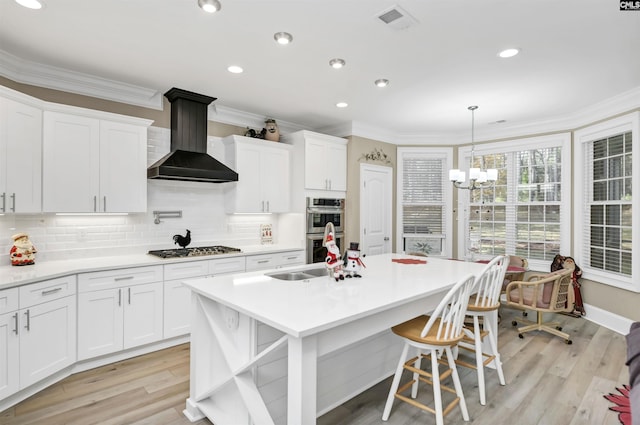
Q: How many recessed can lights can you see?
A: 8